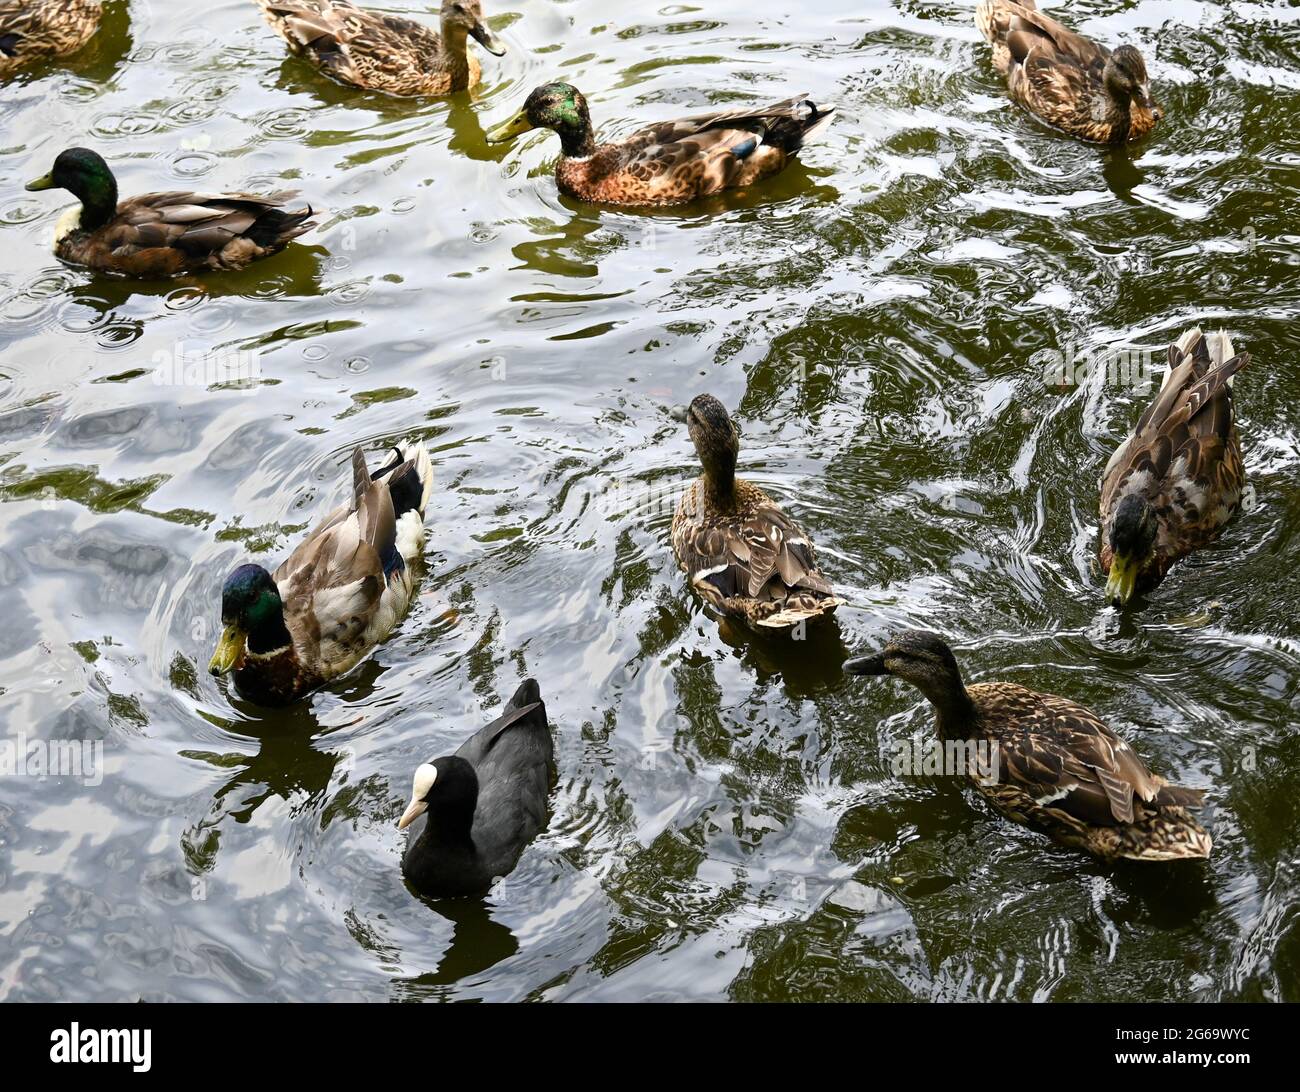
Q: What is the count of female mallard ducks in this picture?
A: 5